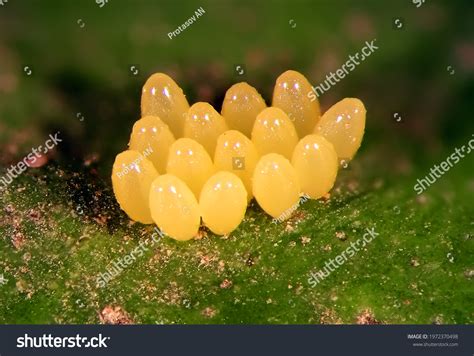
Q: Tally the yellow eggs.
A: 14